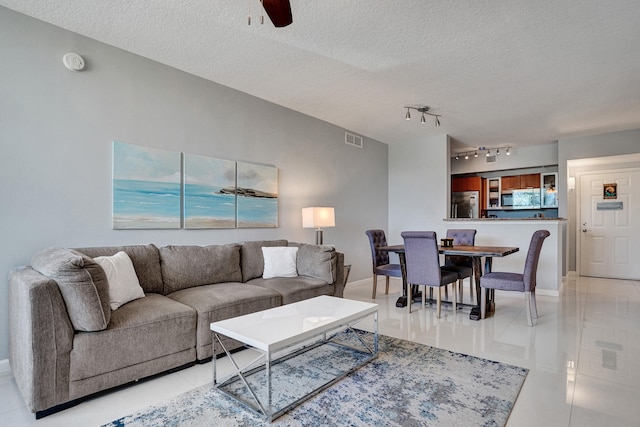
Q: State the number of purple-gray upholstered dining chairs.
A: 4